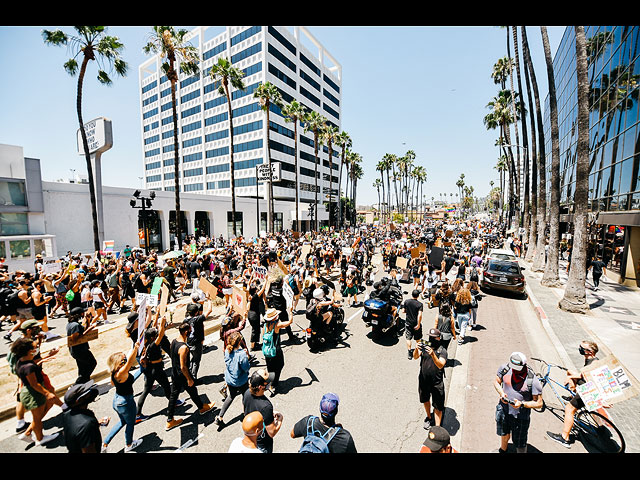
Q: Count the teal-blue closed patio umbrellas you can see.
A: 0